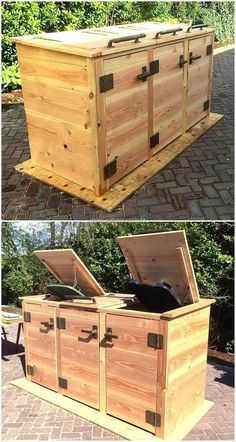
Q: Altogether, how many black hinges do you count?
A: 12